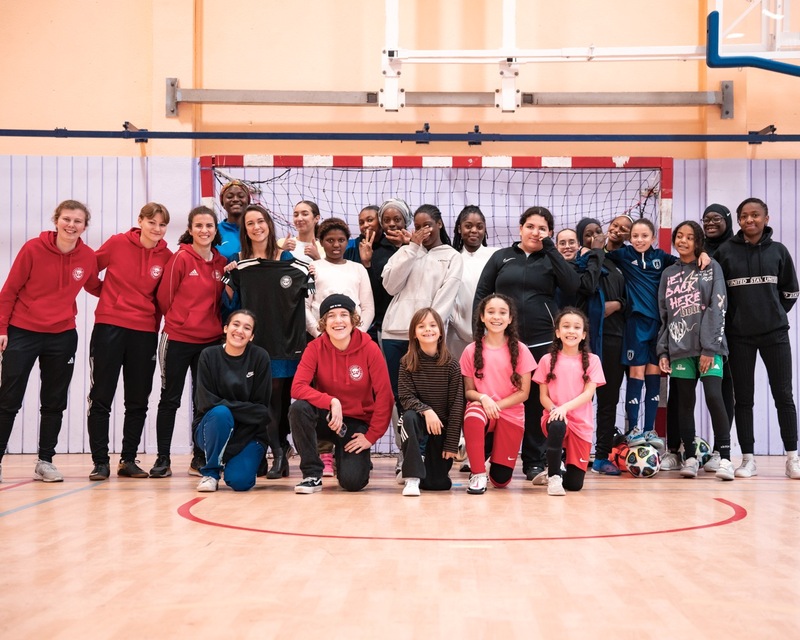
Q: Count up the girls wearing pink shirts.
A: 2